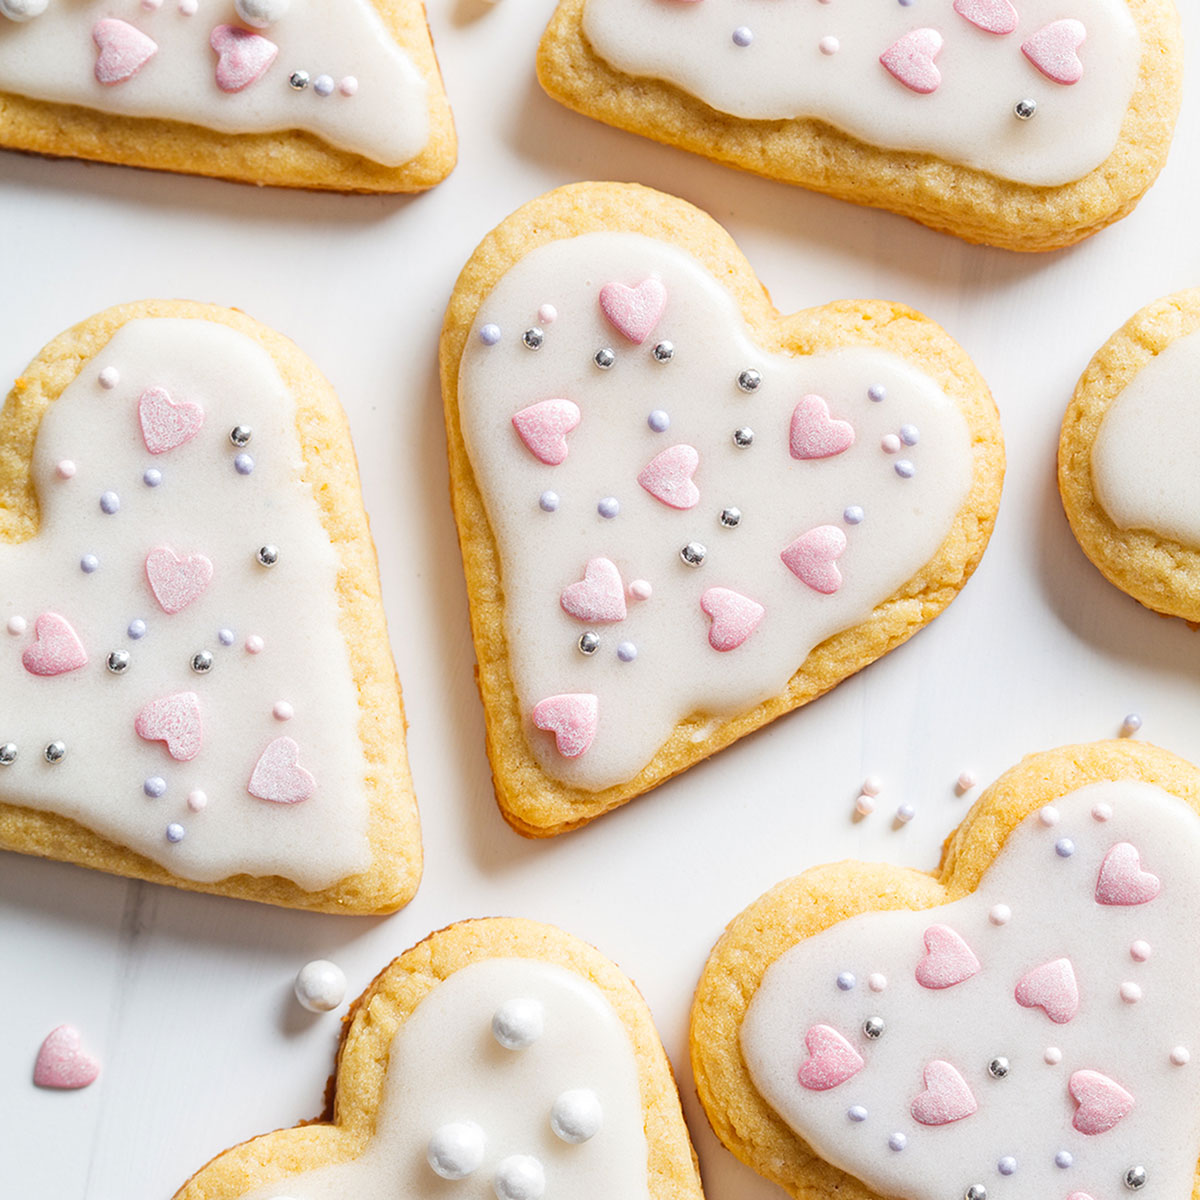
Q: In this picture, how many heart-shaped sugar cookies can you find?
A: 7